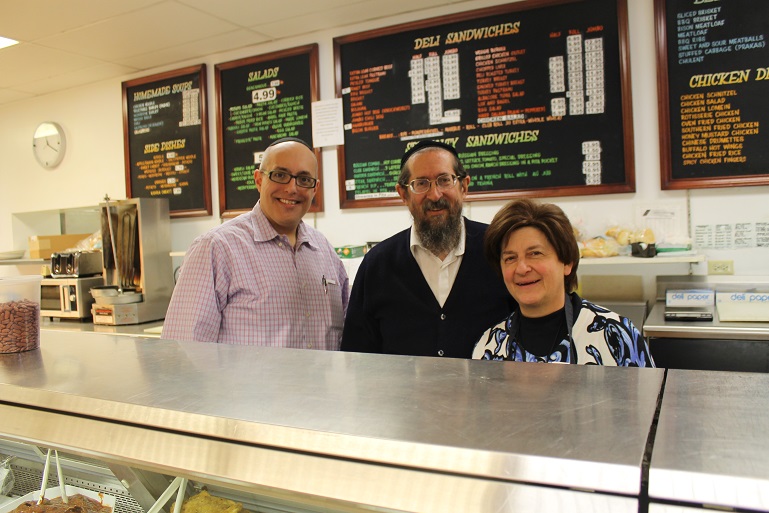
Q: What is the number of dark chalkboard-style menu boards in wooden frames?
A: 4